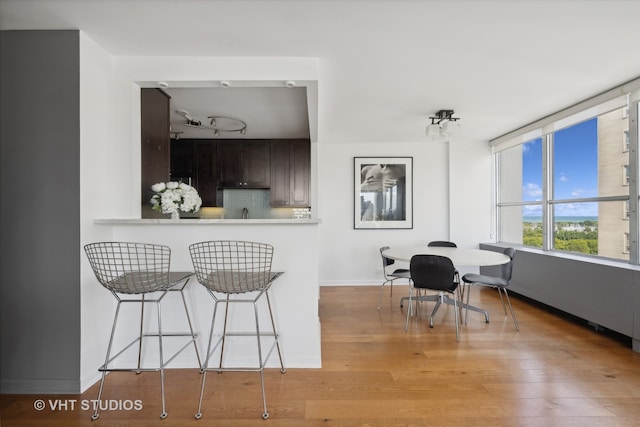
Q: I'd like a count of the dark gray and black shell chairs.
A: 4